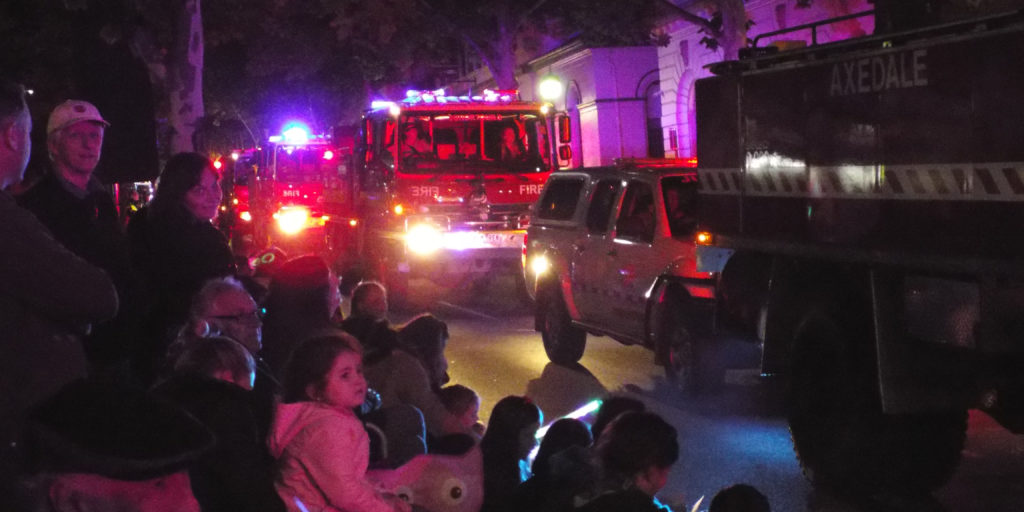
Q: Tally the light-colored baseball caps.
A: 1